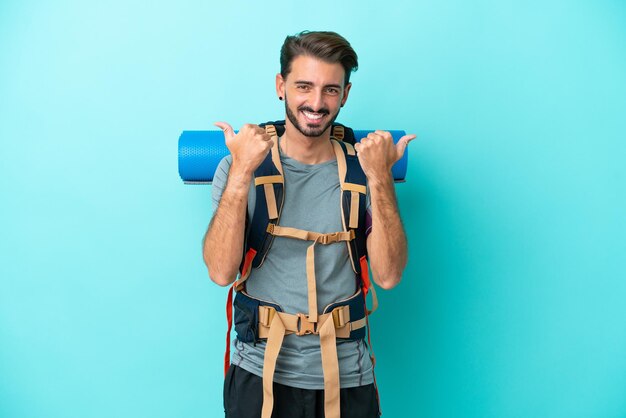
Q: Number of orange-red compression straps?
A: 2